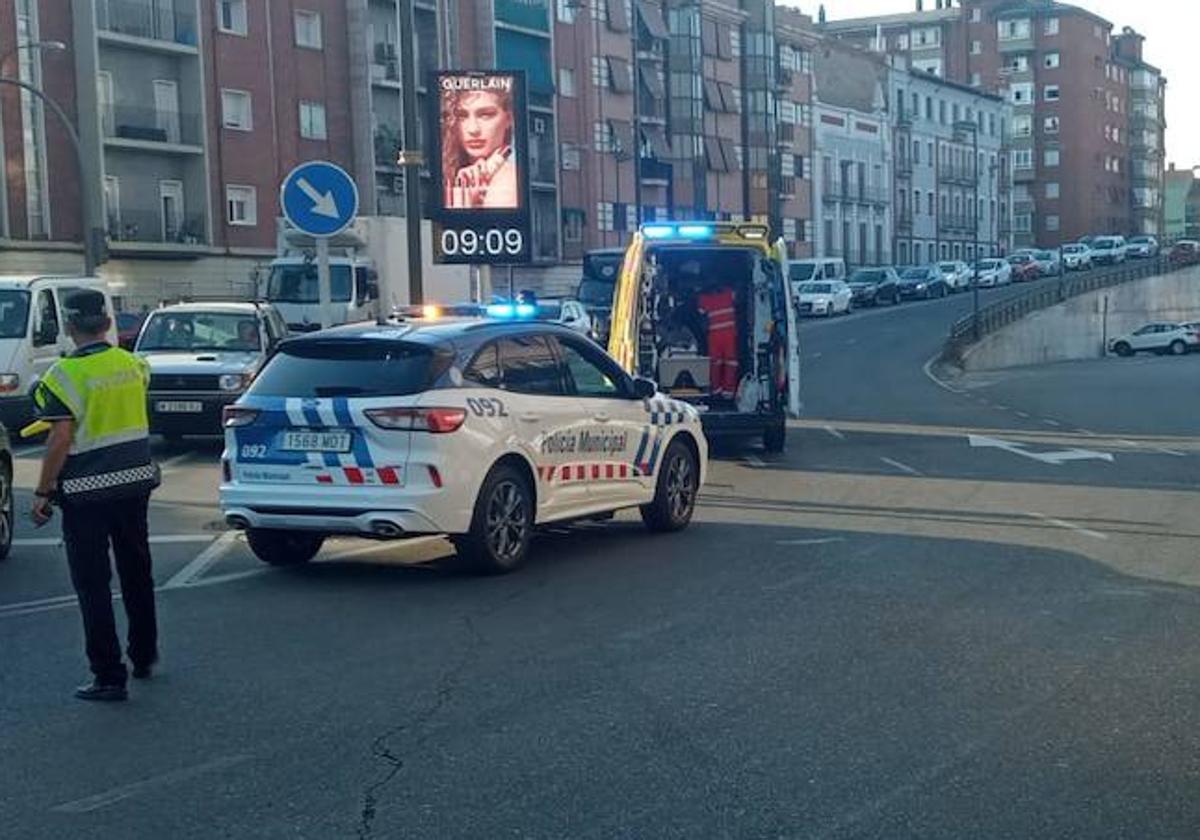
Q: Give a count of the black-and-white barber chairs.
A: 0